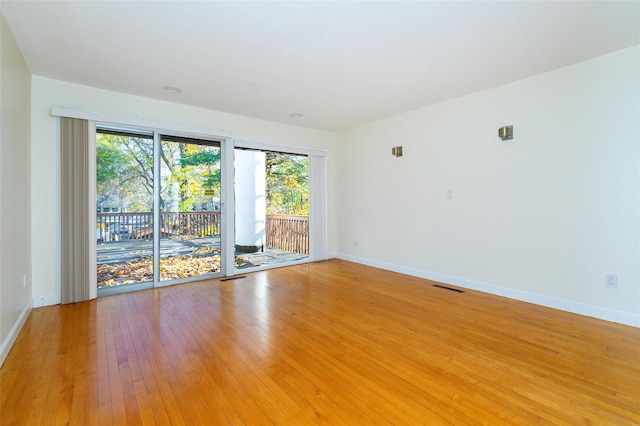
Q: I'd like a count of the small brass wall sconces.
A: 2